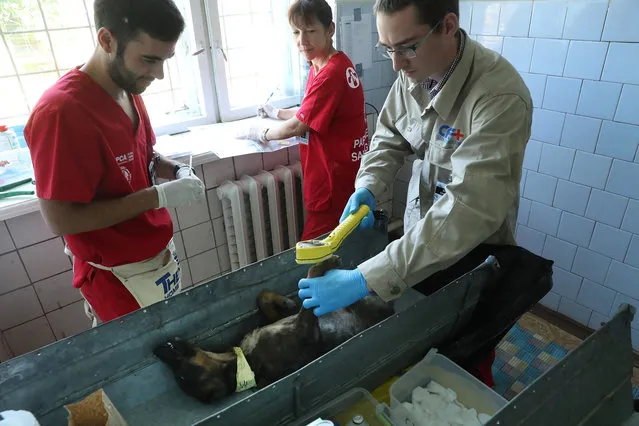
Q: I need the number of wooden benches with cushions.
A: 0